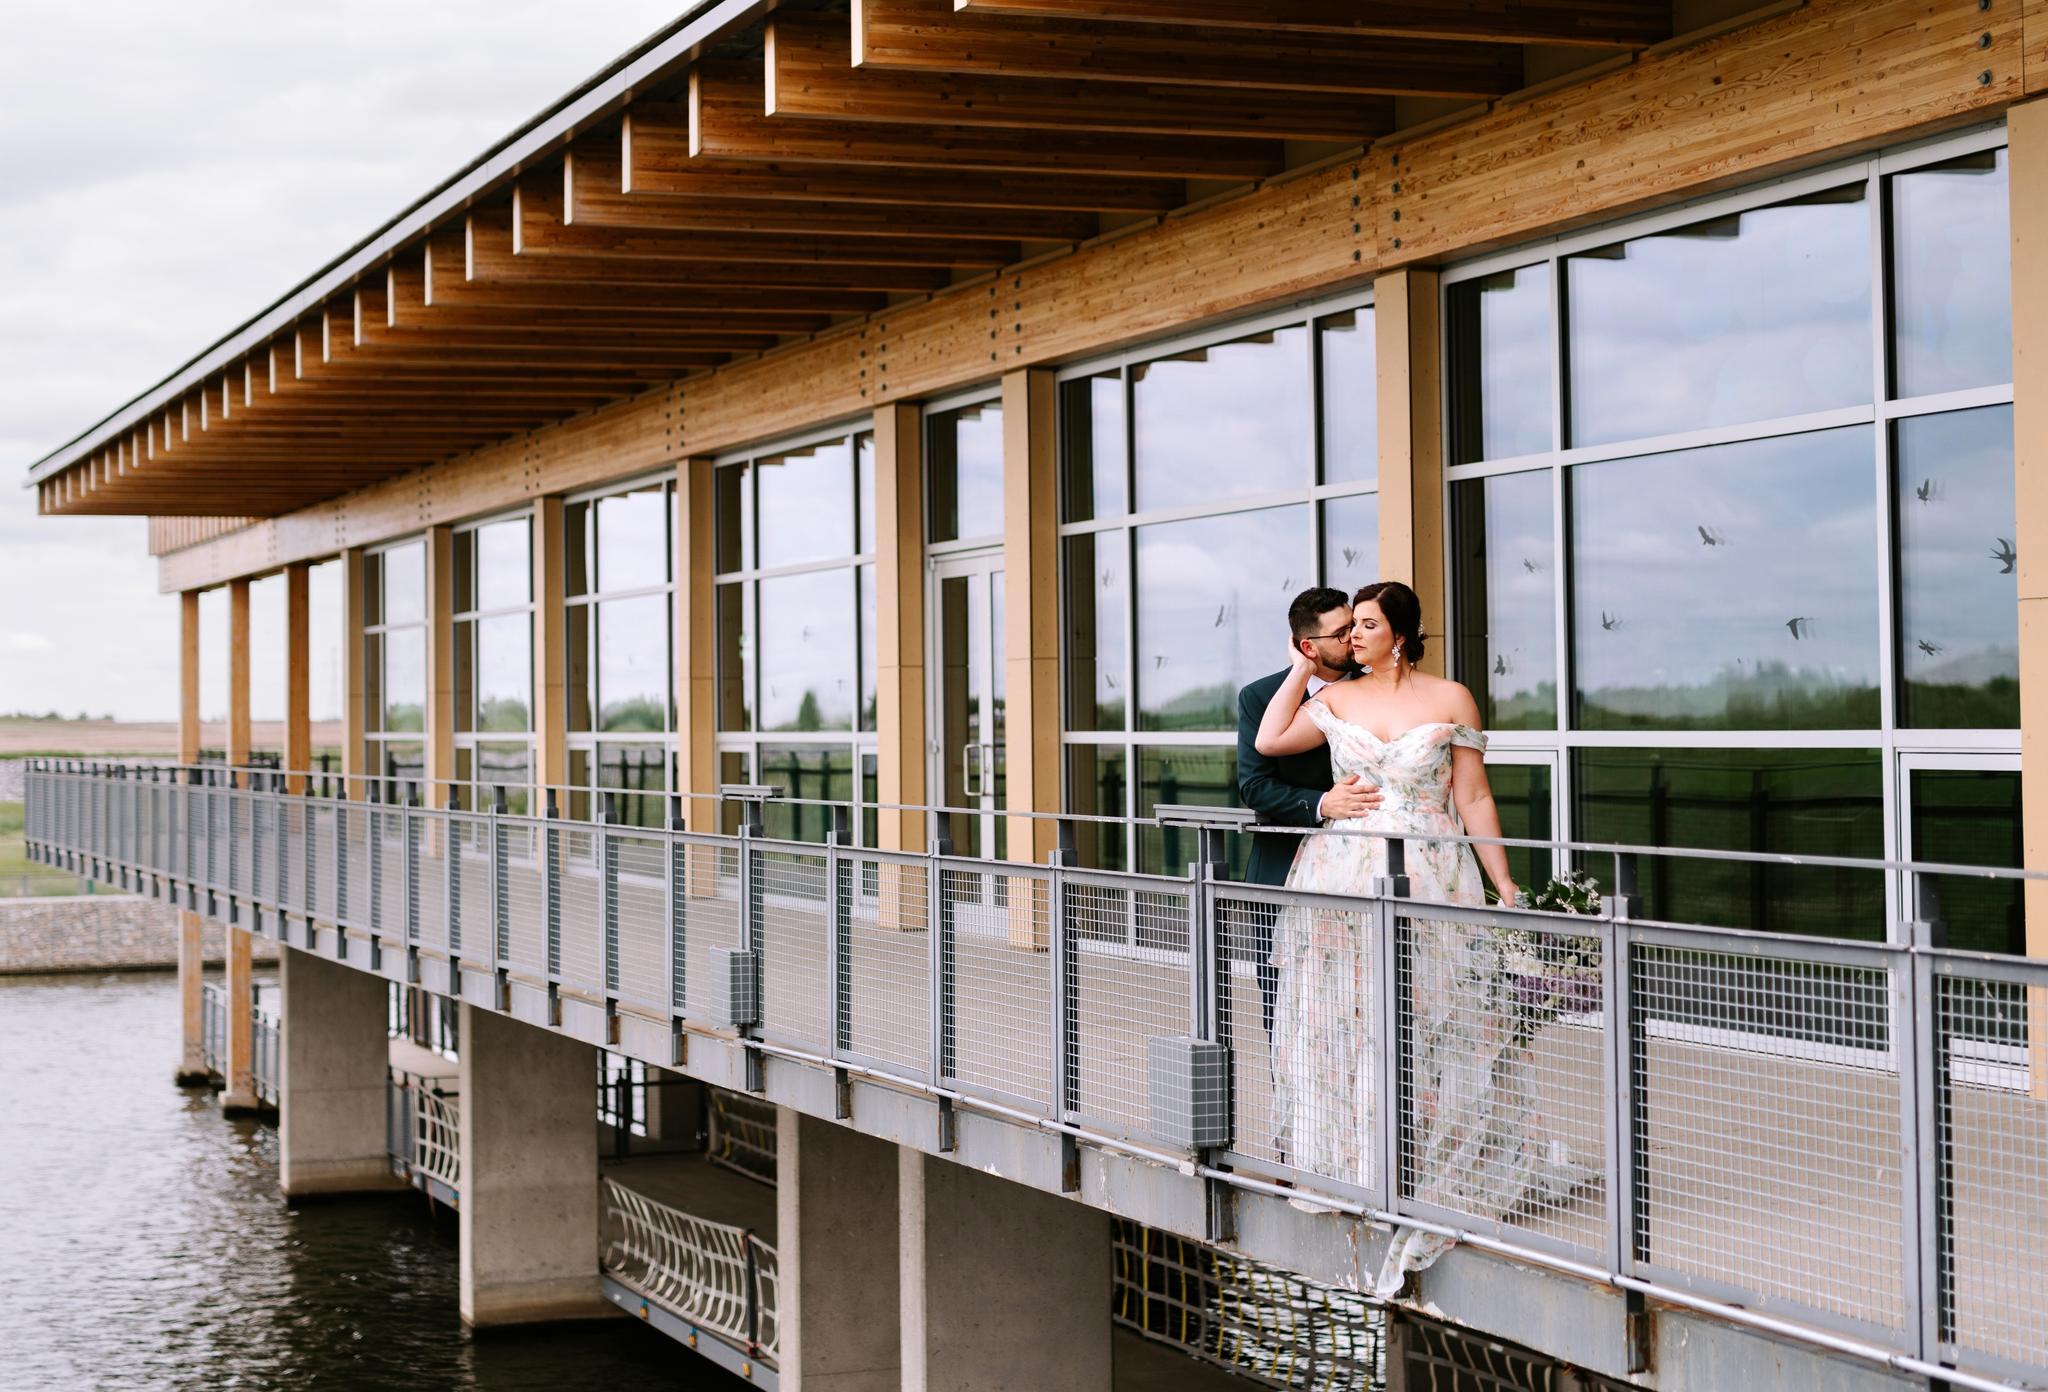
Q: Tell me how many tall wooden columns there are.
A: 11